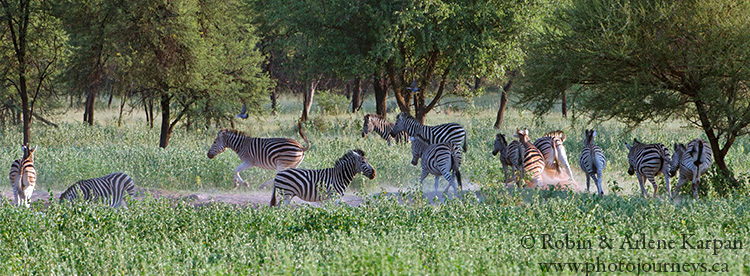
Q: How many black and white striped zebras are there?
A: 13